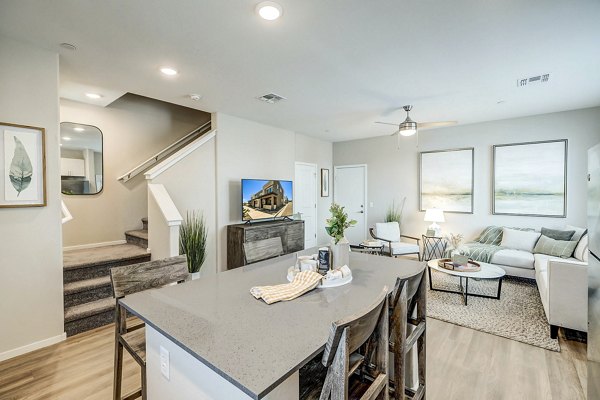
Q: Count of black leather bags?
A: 0